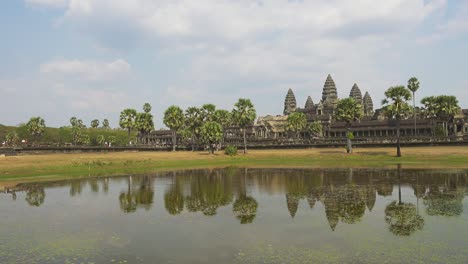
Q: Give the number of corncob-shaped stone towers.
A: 5